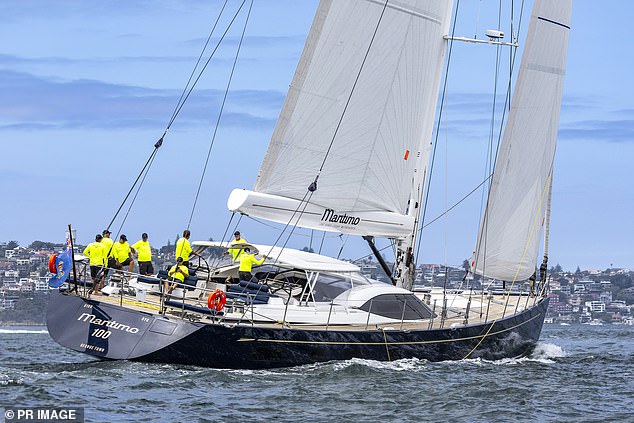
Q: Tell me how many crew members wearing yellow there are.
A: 8